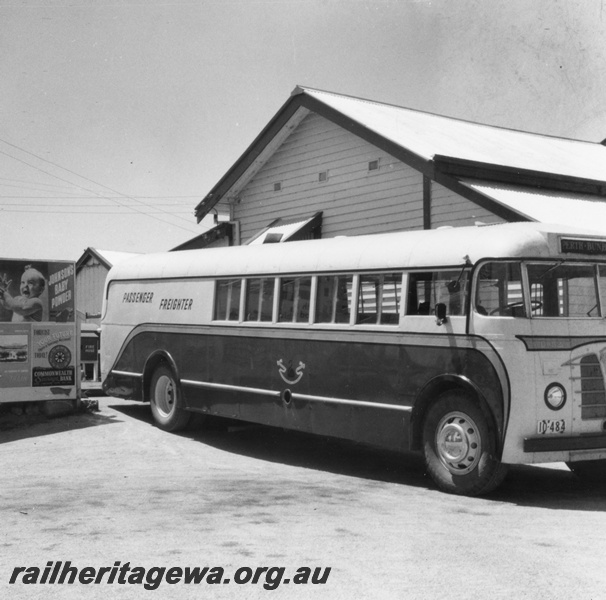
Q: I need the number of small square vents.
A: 3